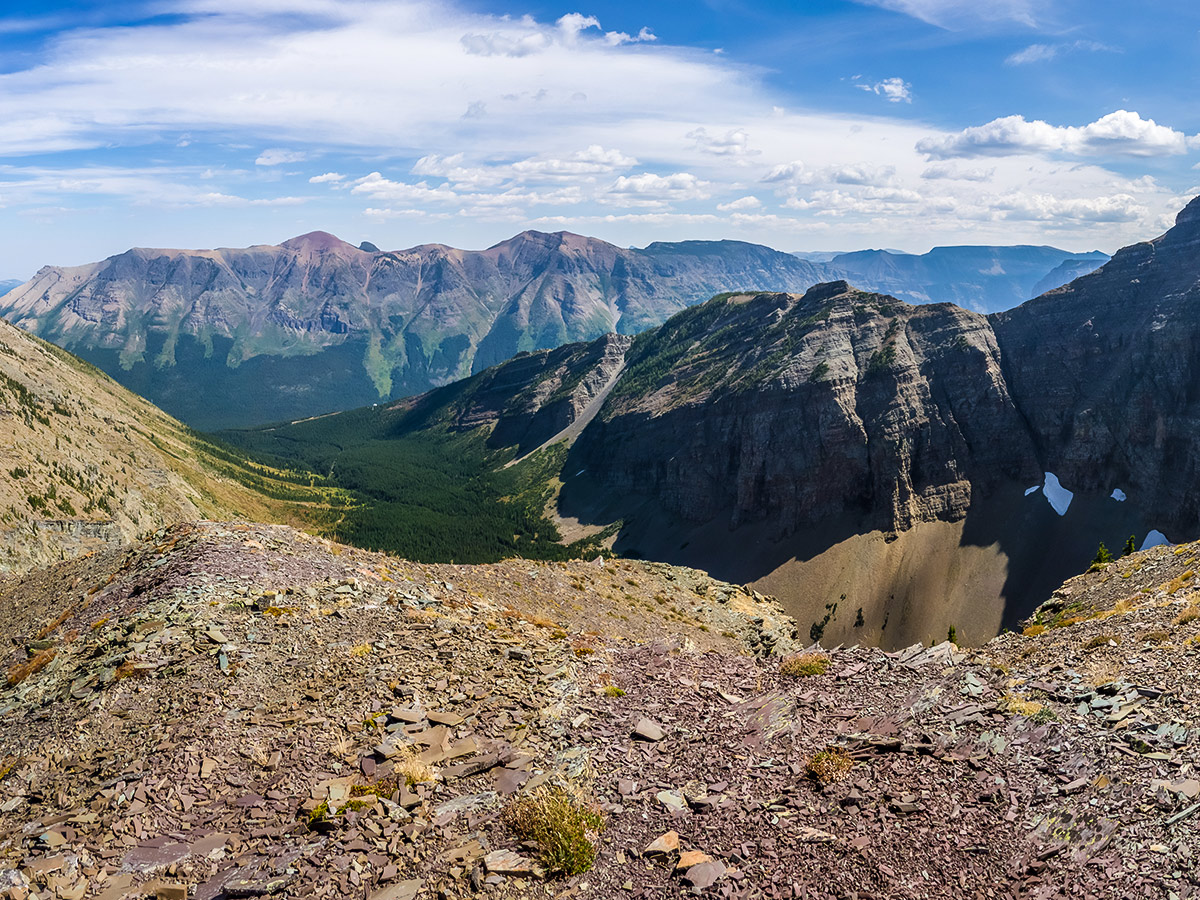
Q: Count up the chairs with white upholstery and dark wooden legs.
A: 0